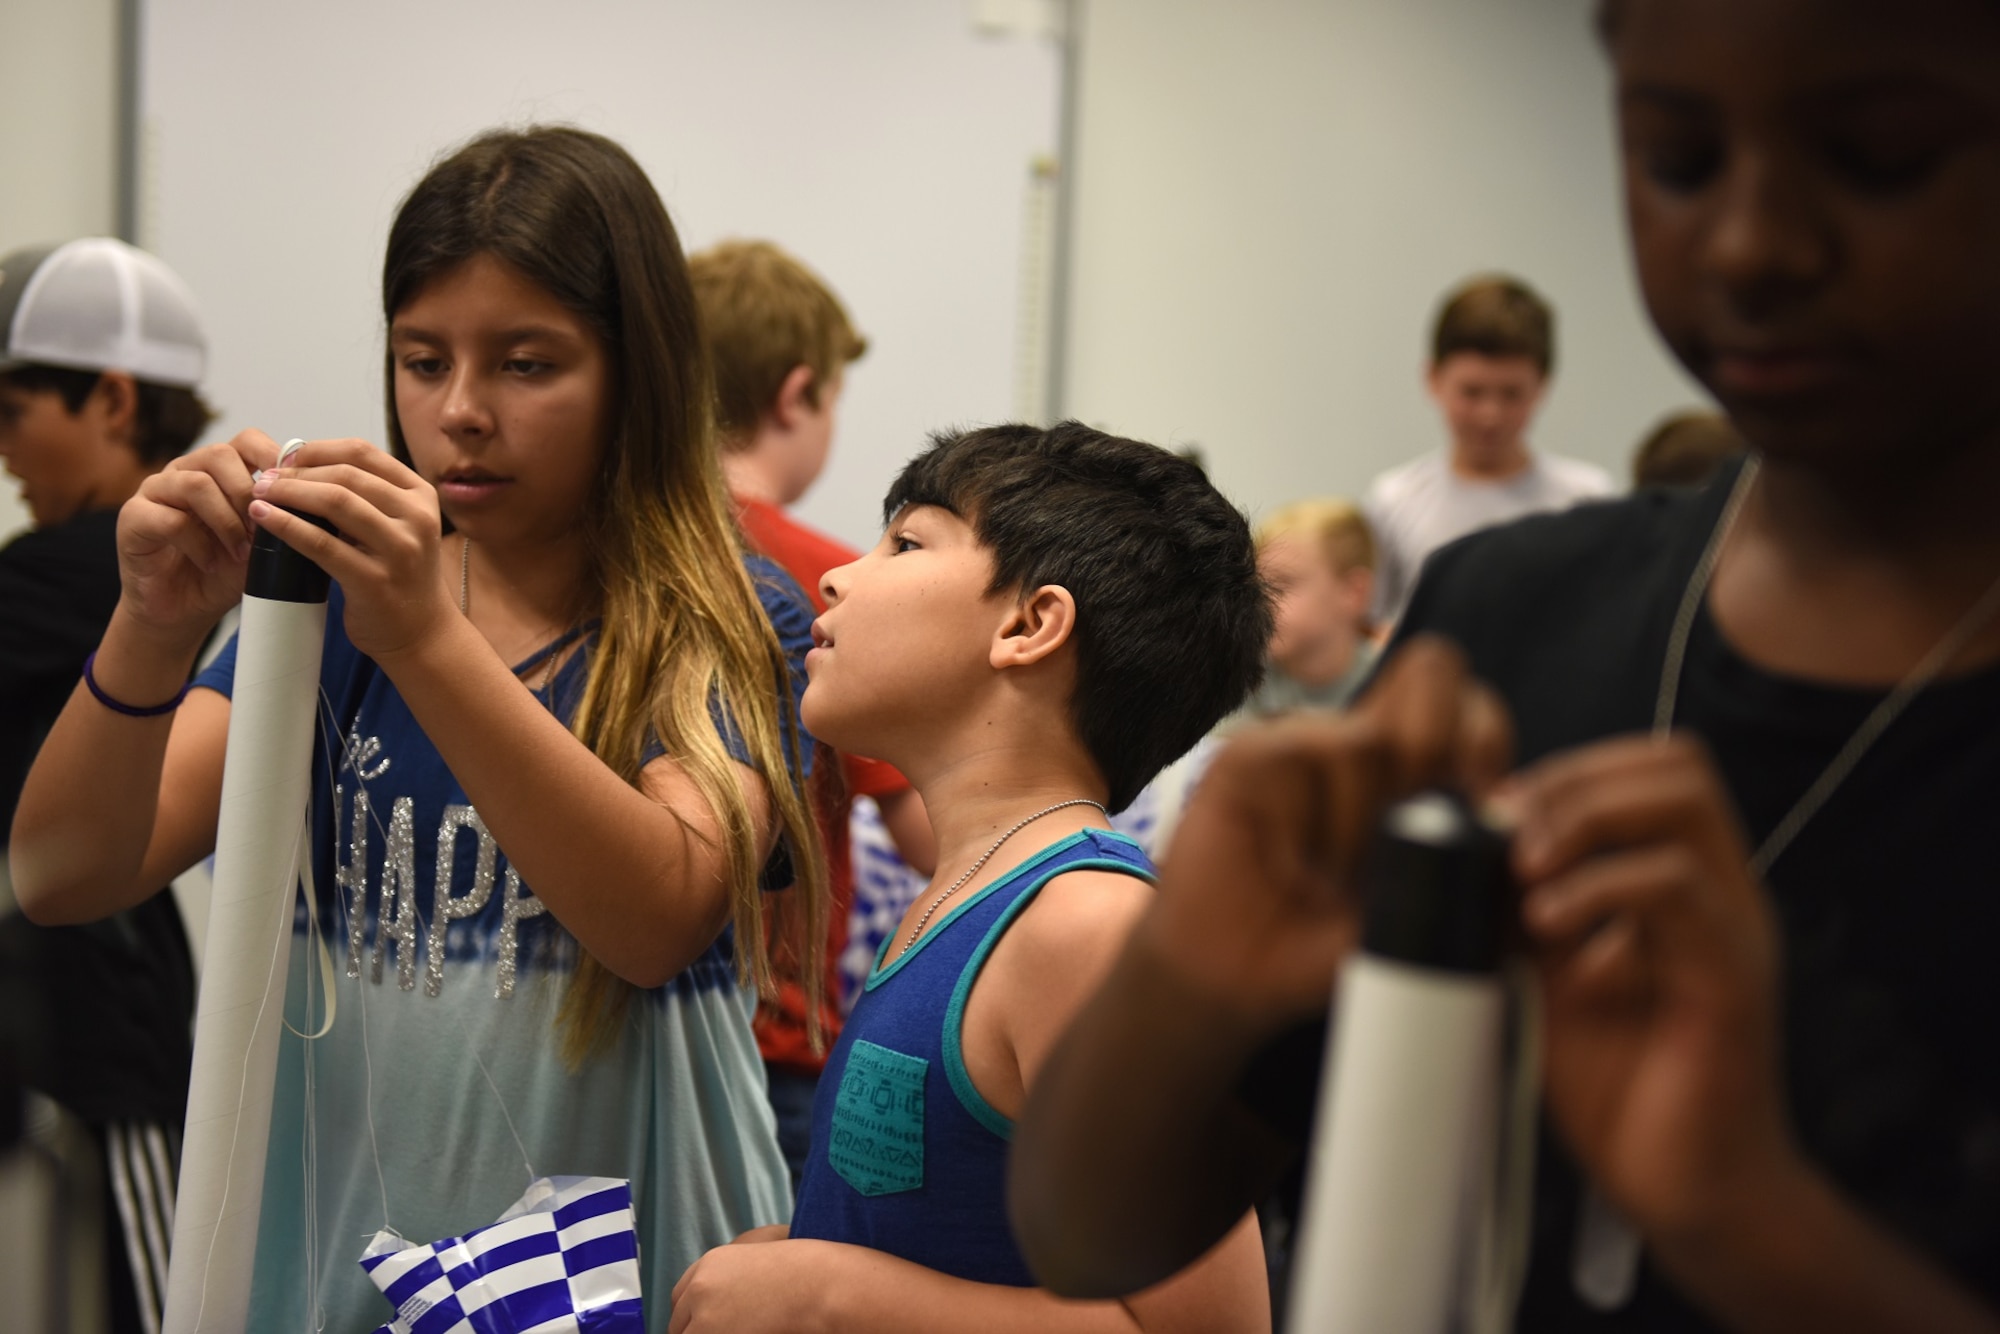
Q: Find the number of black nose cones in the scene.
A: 2